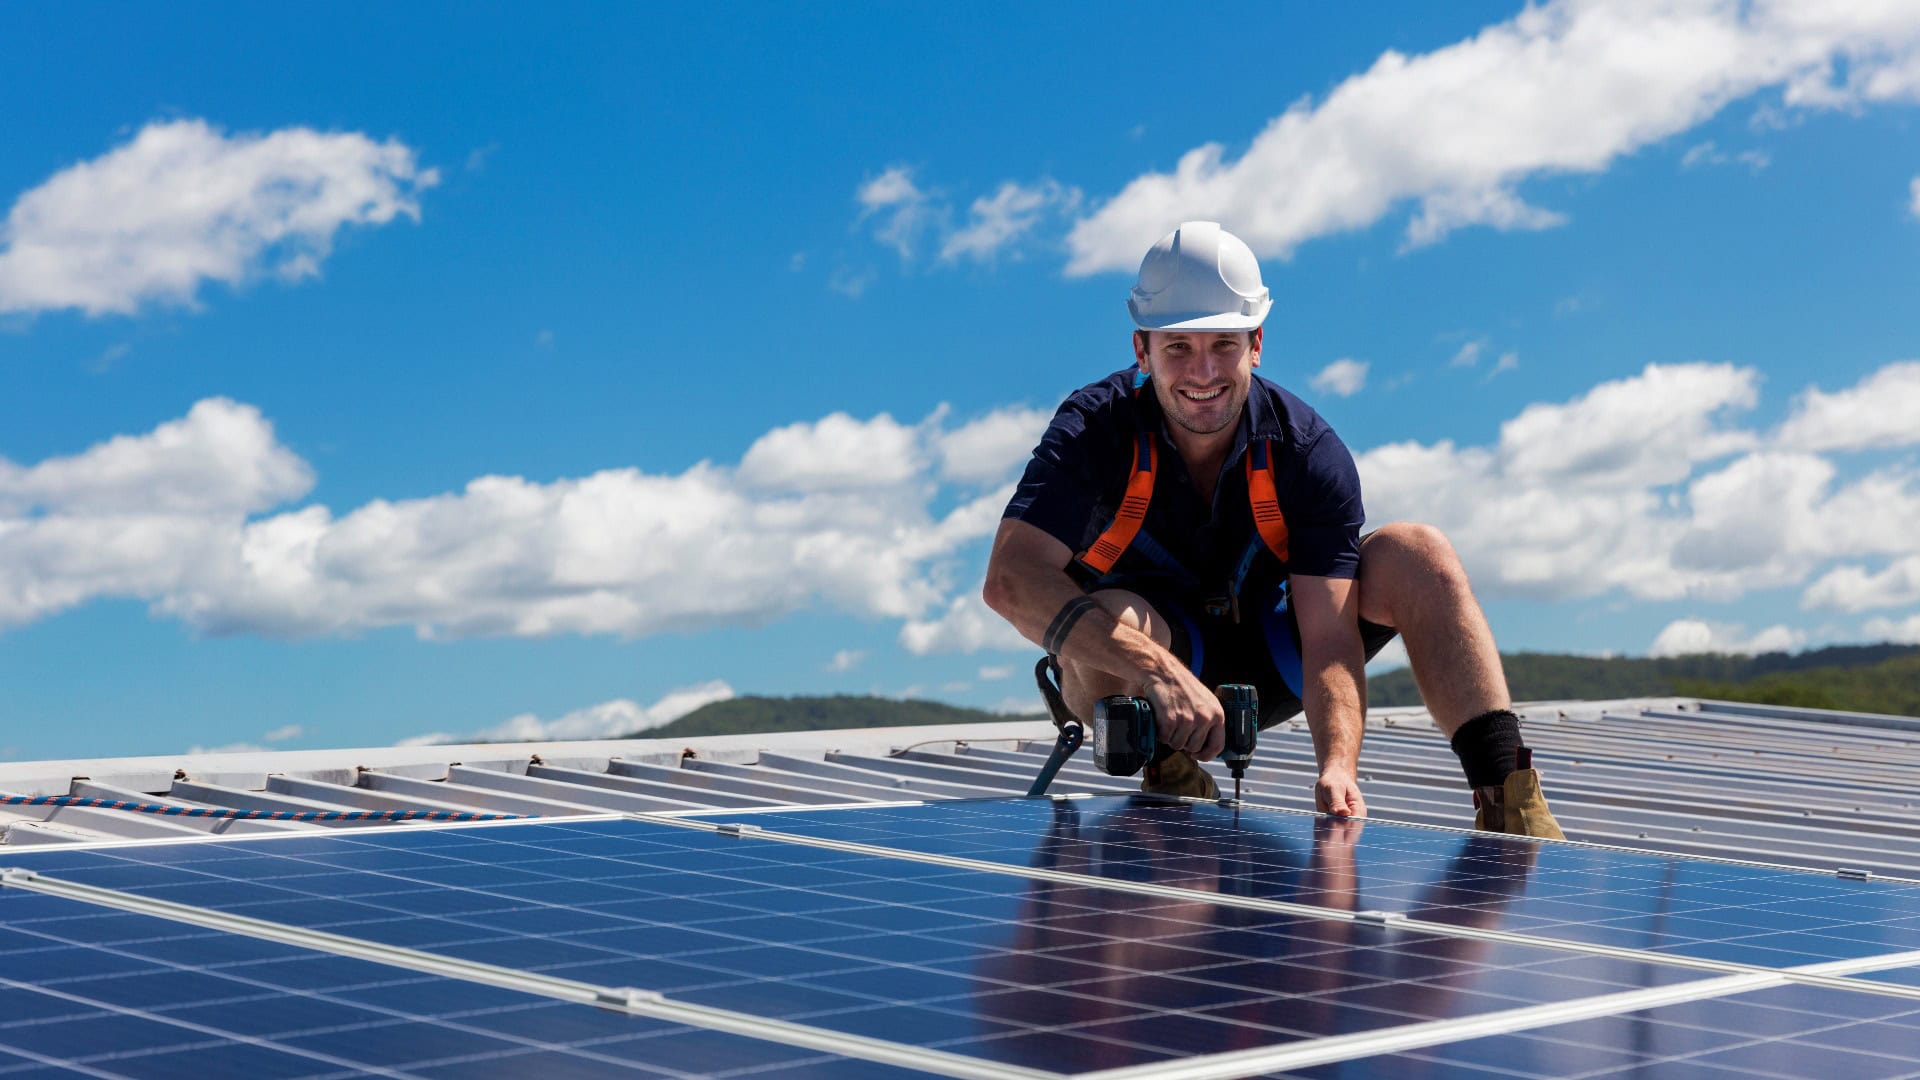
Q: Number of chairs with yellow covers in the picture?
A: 0